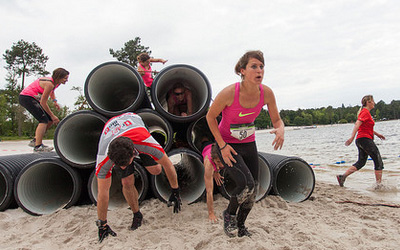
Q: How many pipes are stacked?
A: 11